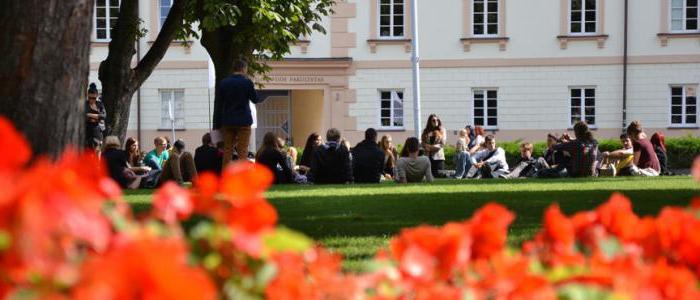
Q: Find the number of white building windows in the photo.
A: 11